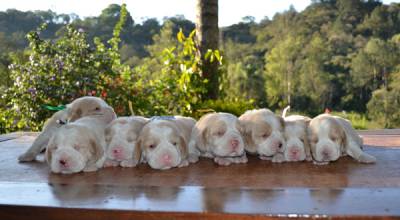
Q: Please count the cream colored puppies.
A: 8